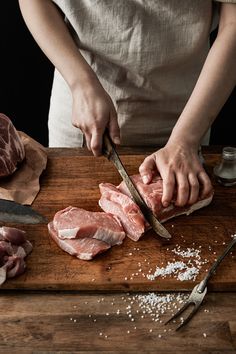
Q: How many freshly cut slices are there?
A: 3